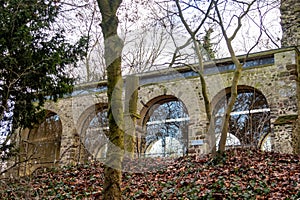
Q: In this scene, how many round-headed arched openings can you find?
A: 4